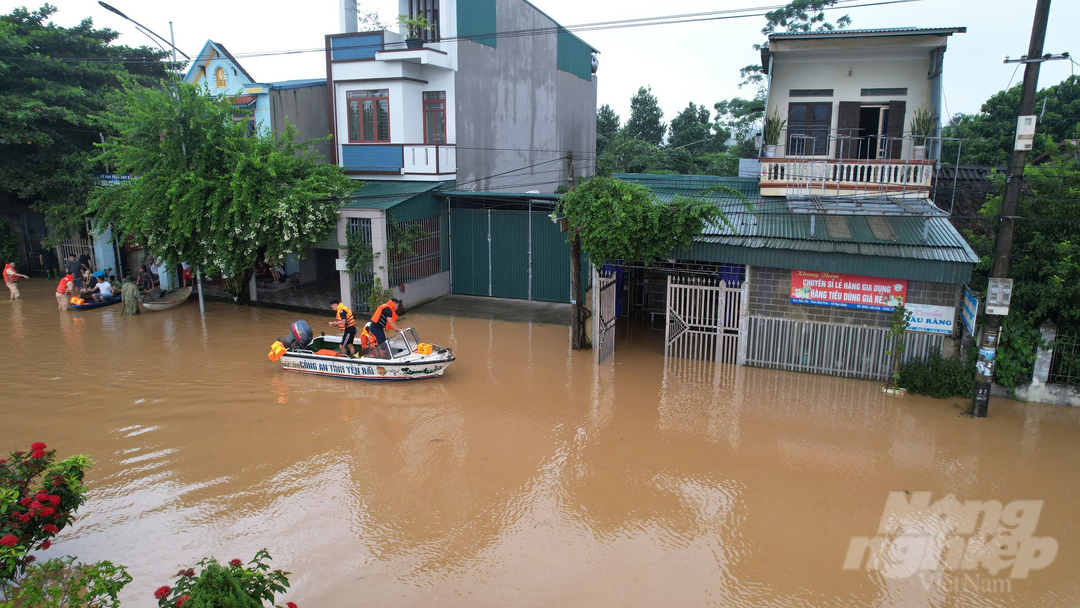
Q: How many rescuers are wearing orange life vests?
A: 5